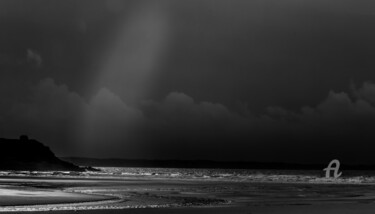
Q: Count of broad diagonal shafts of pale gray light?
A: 1